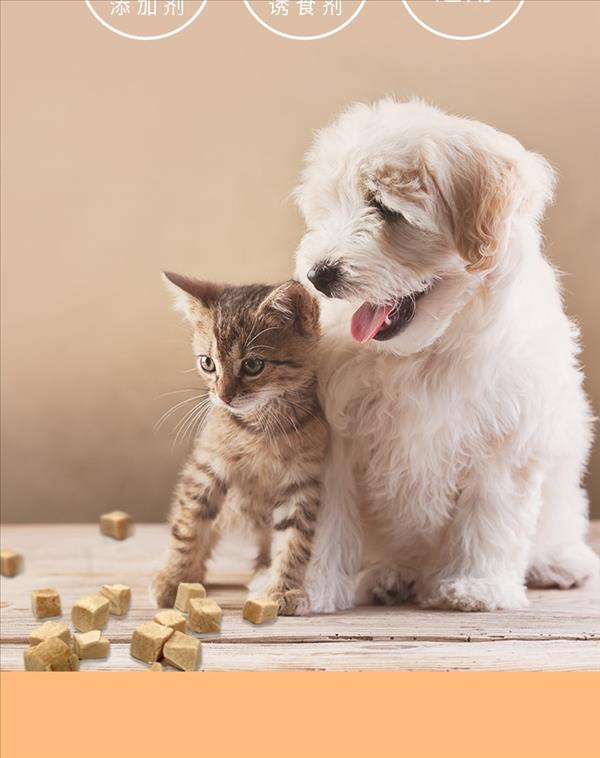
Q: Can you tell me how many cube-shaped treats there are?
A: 14